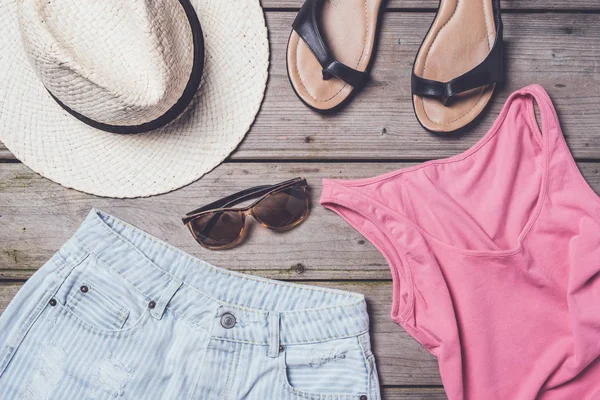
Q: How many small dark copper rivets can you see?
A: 5